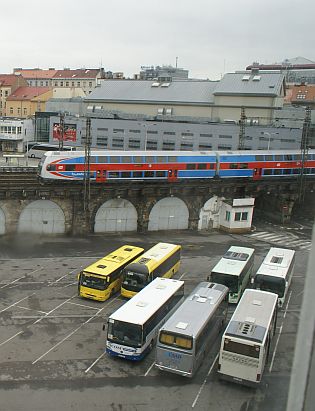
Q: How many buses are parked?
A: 7